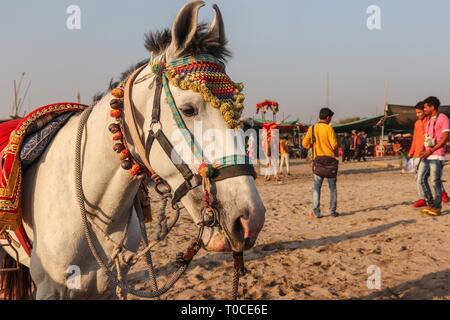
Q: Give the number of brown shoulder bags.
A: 1